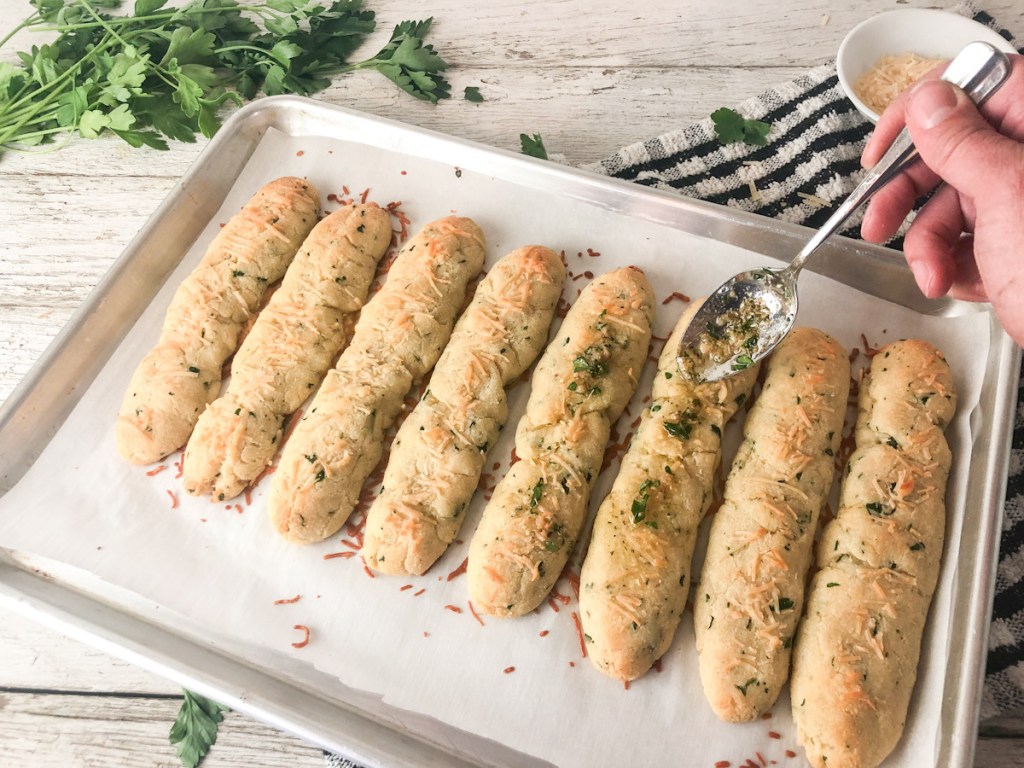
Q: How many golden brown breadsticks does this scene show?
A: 8